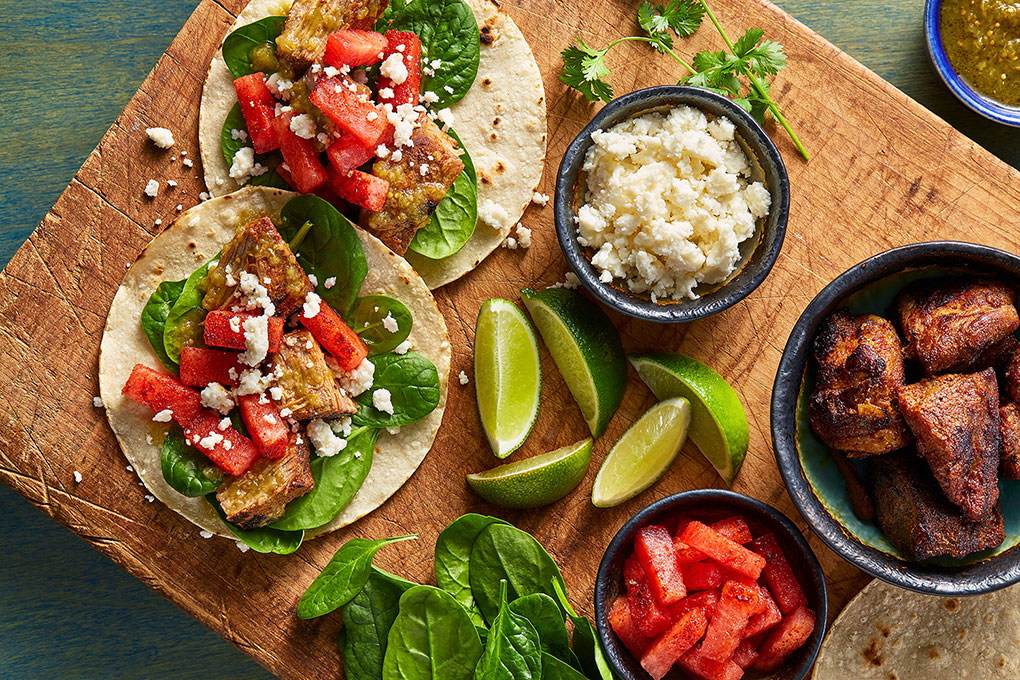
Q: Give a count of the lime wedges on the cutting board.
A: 5